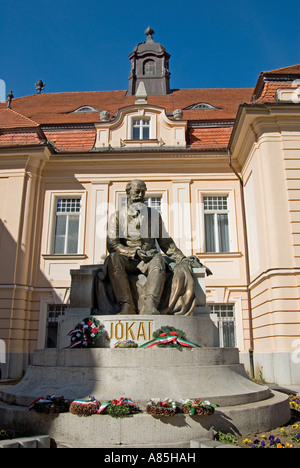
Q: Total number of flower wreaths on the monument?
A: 8